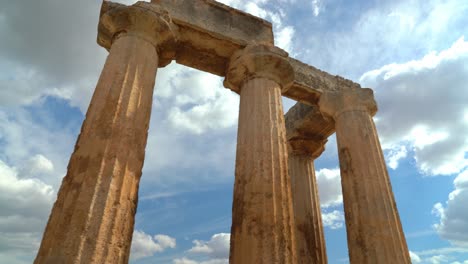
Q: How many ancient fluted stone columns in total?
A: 4